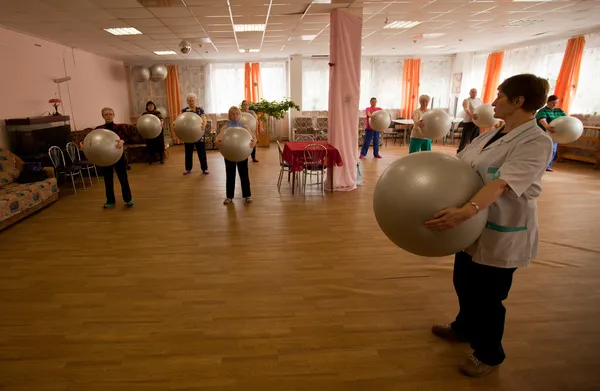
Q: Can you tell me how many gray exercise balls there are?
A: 13